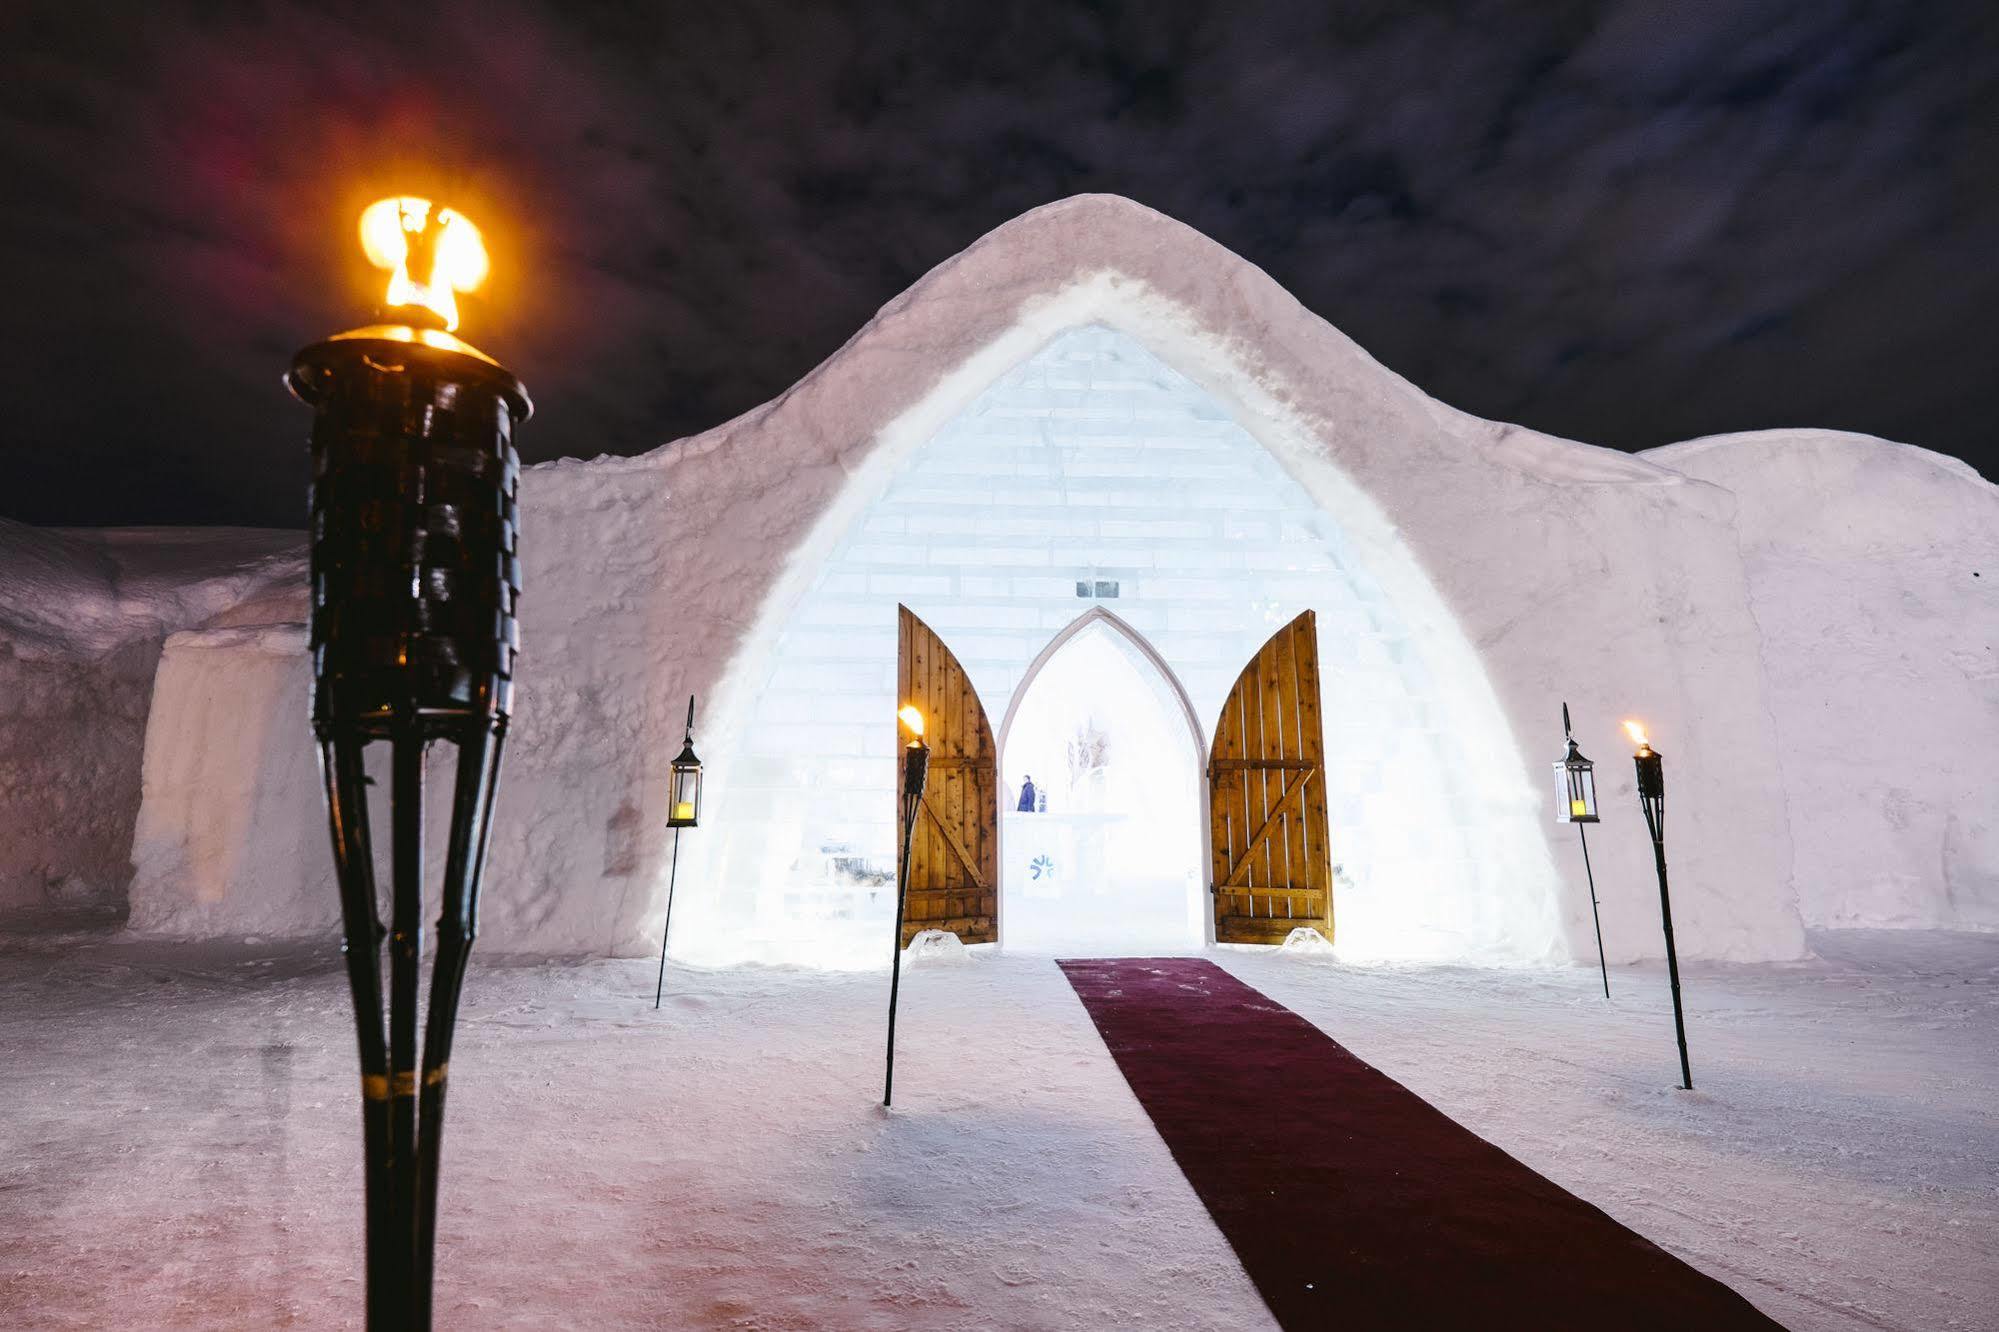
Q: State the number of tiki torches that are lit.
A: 3